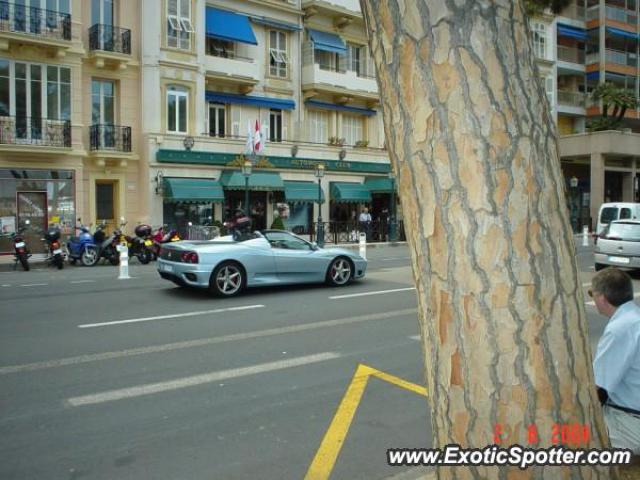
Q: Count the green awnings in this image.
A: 5